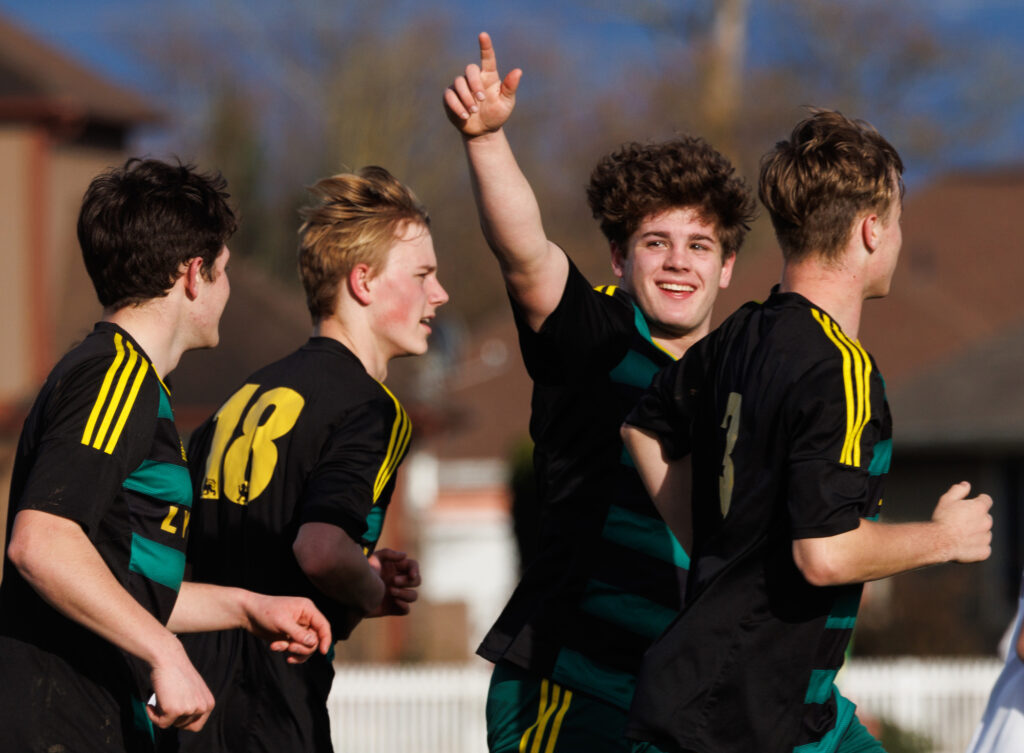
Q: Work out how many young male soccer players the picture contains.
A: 4